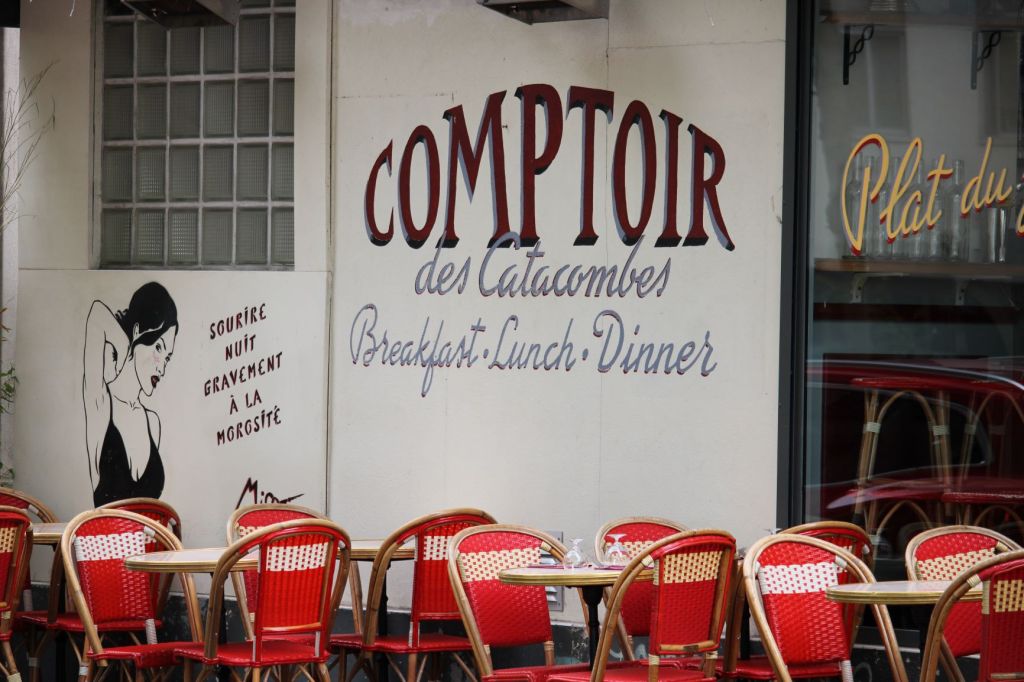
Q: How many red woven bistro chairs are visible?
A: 14